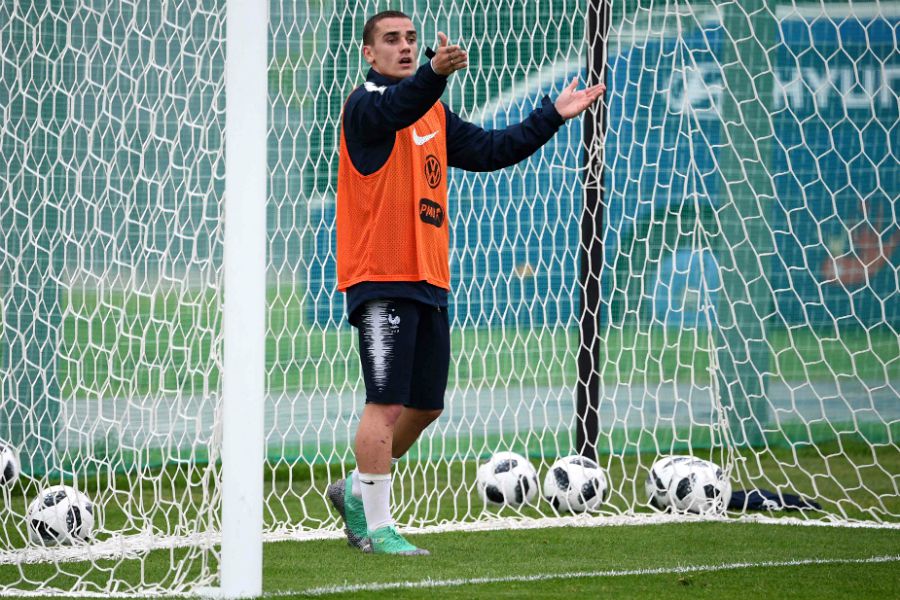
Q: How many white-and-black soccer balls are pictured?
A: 6